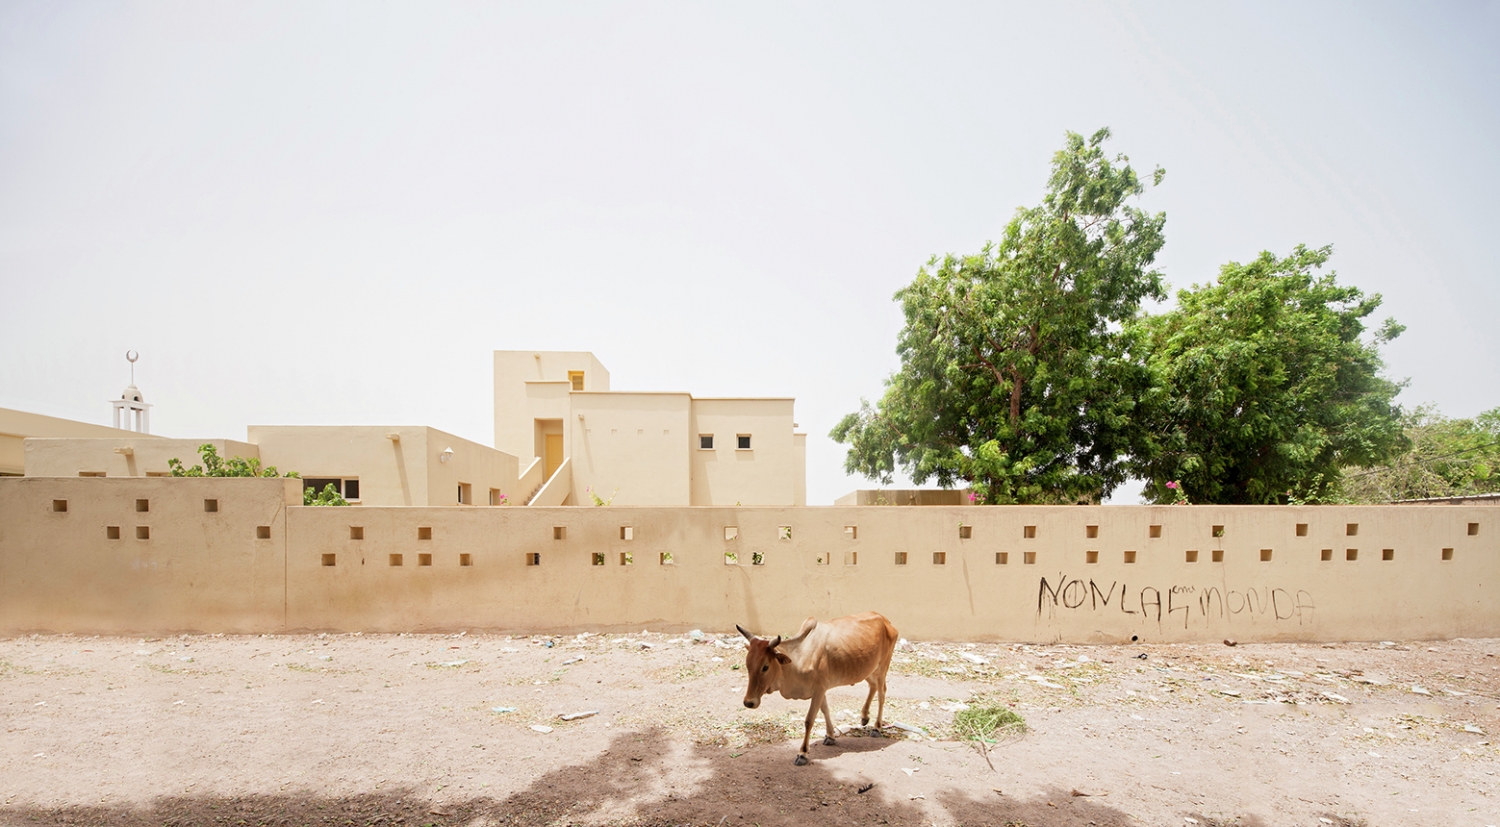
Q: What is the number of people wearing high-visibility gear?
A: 0